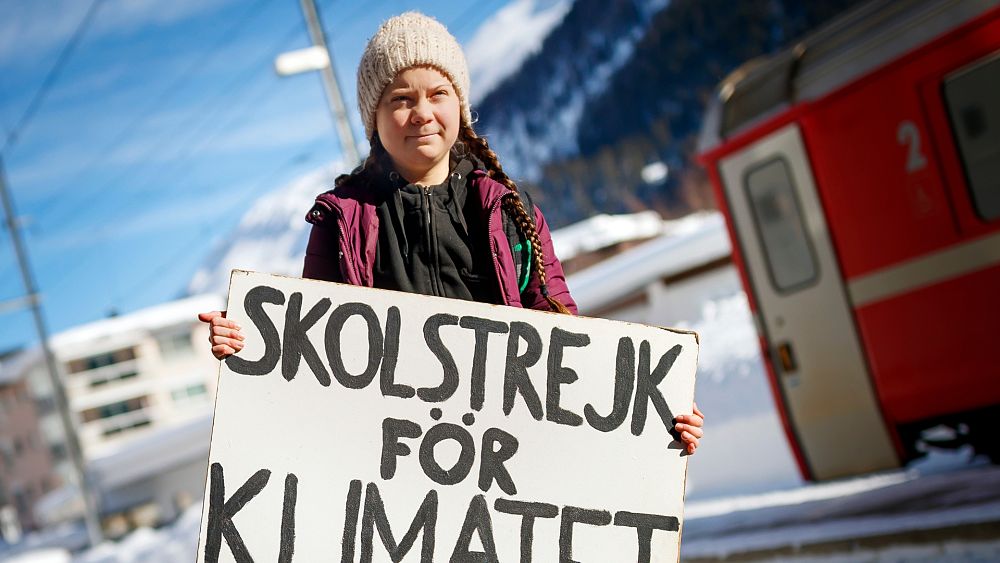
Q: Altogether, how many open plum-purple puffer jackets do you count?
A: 1